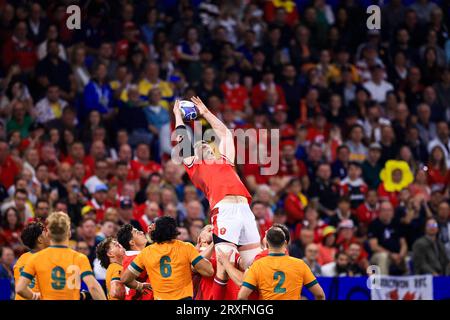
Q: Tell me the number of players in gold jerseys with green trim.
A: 5